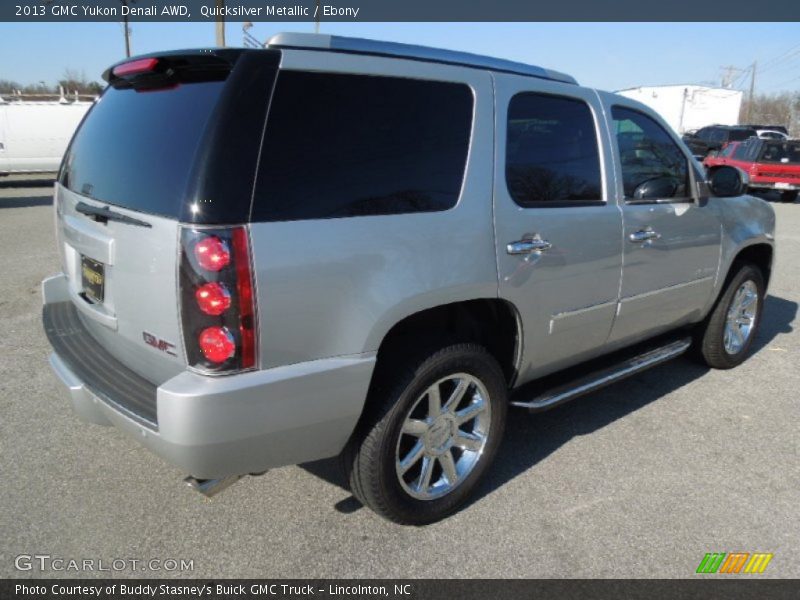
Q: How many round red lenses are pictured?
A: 3